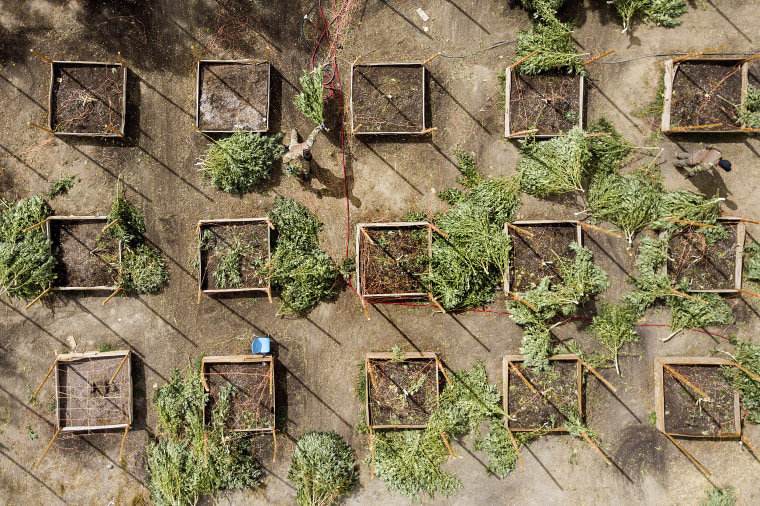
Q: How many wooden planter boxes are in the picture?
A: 15